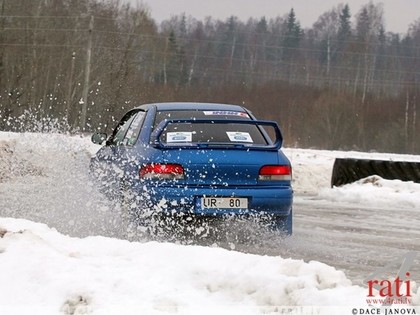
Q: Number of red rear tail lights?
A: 2